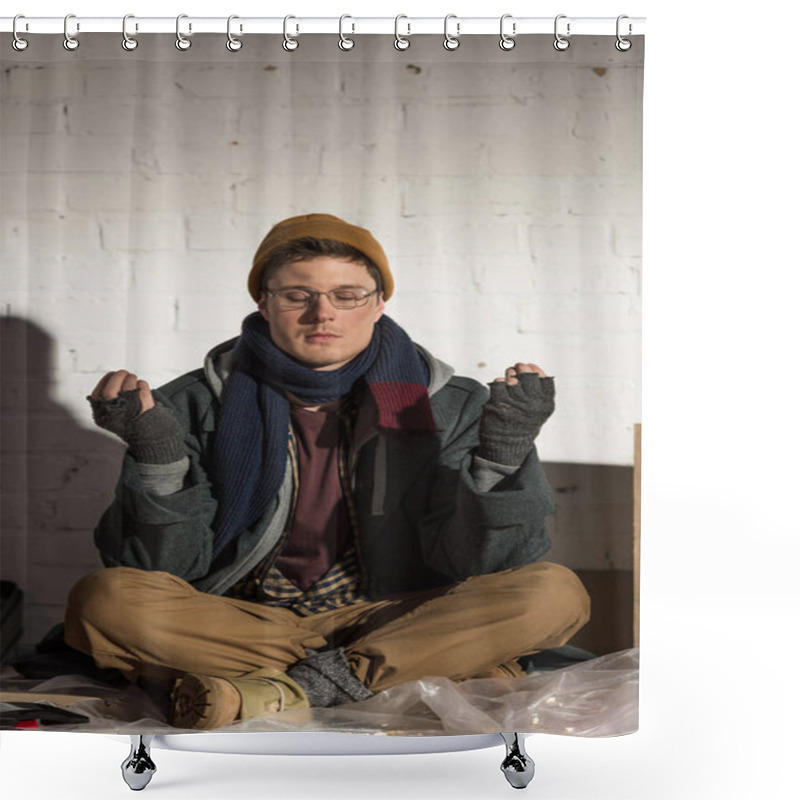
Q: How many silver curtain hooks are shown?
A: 12